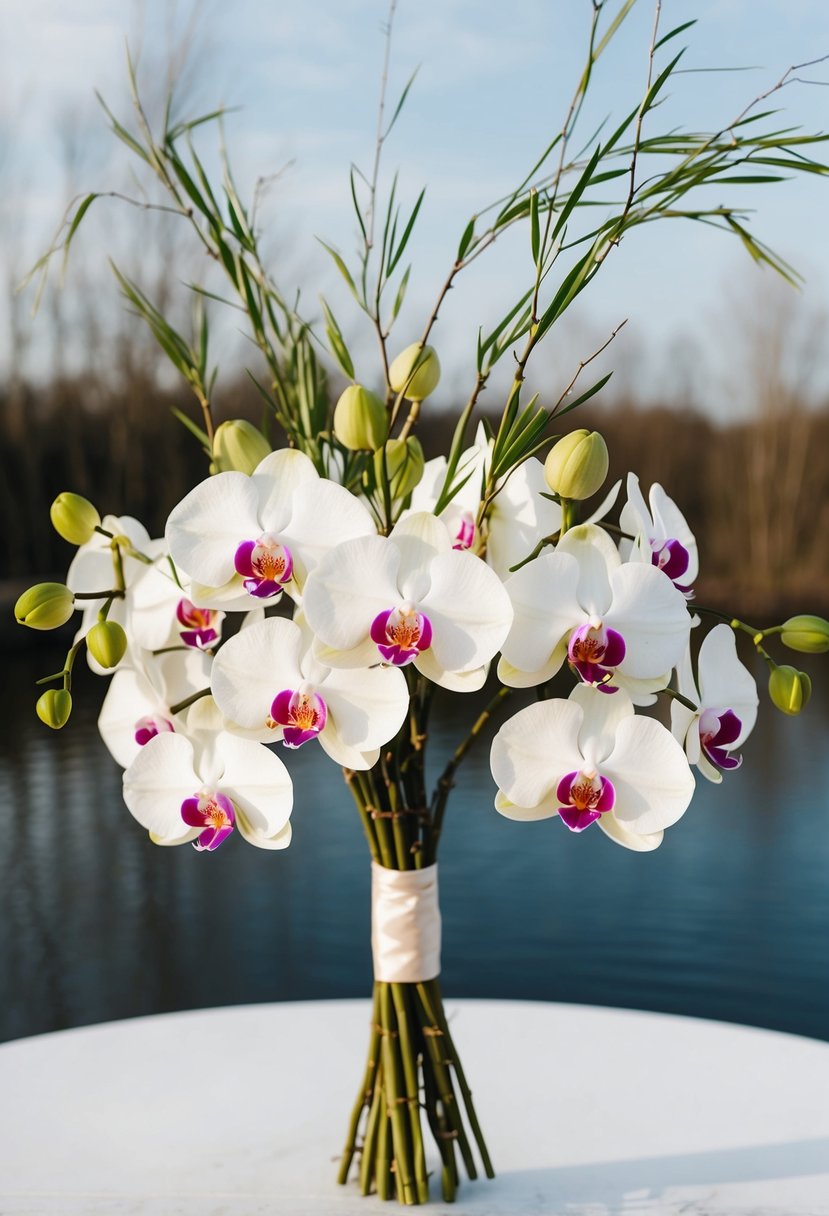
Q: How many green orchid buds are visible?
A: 11